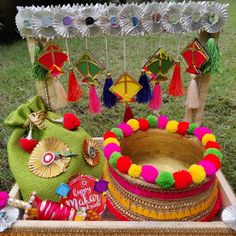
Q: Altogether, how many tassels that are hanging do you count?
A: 11